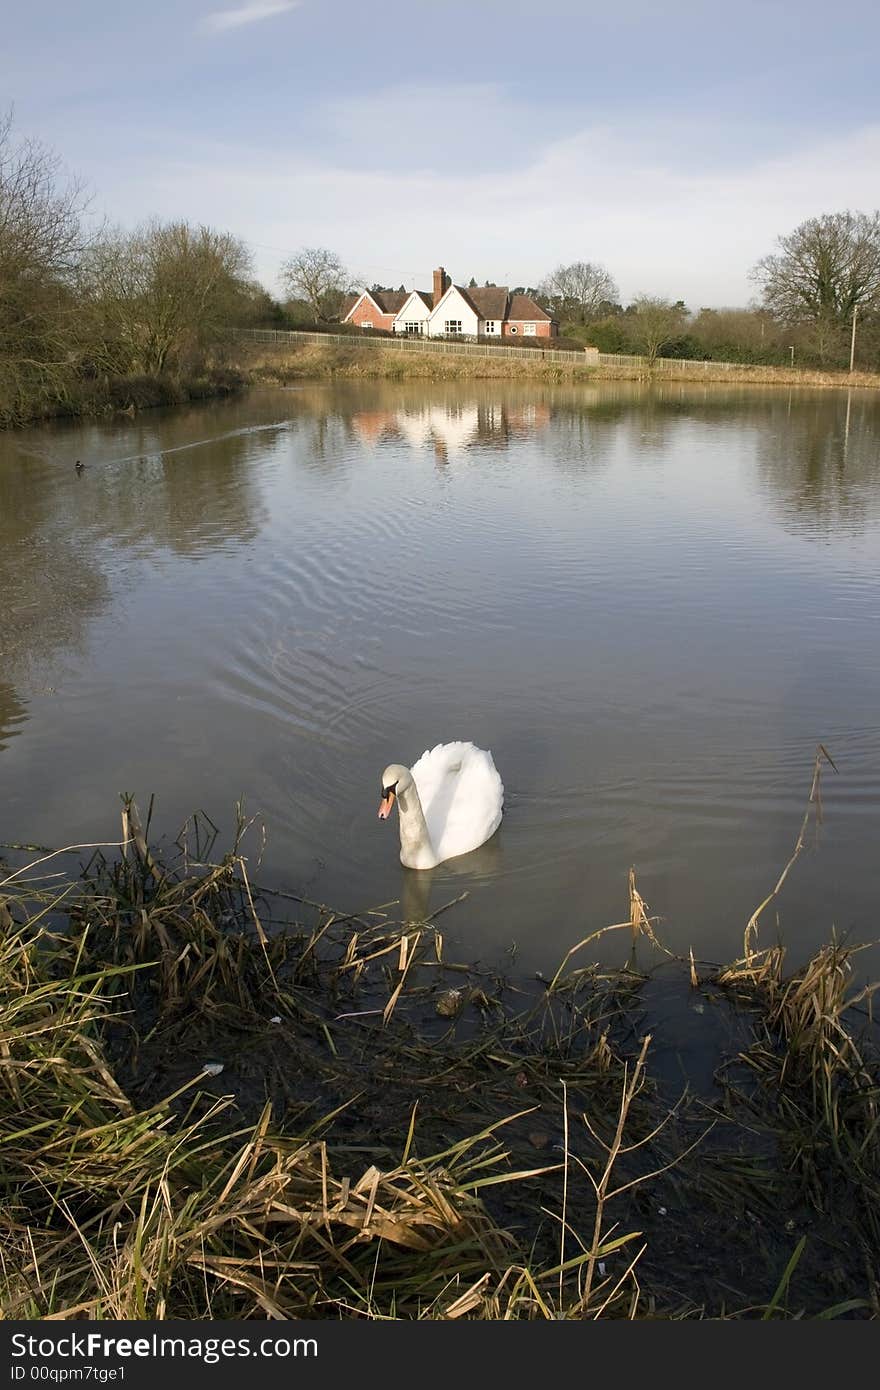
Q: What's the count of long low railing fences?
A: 1